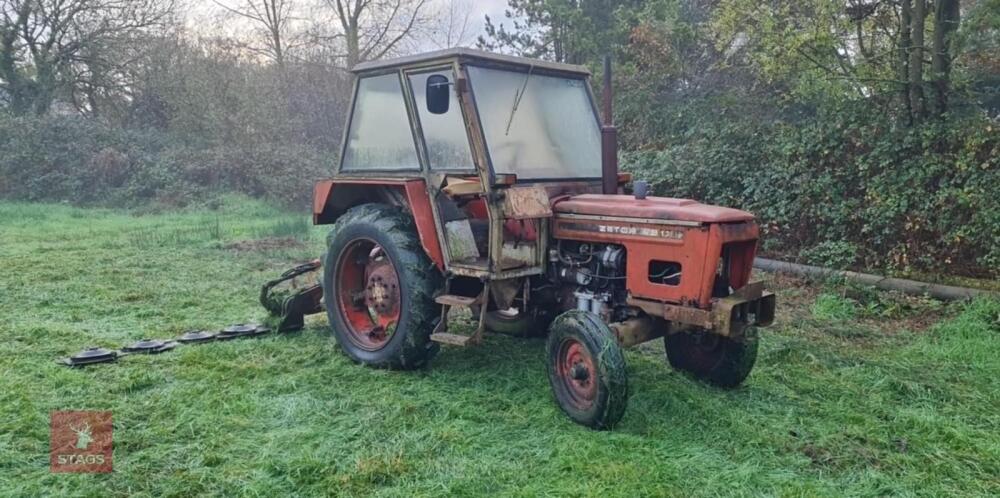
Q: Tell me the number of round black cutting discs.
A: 4